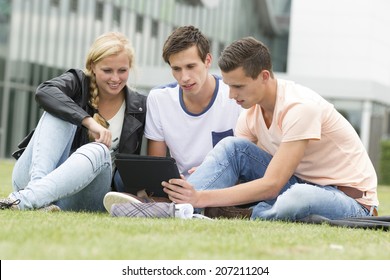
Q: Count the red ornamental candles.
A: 0